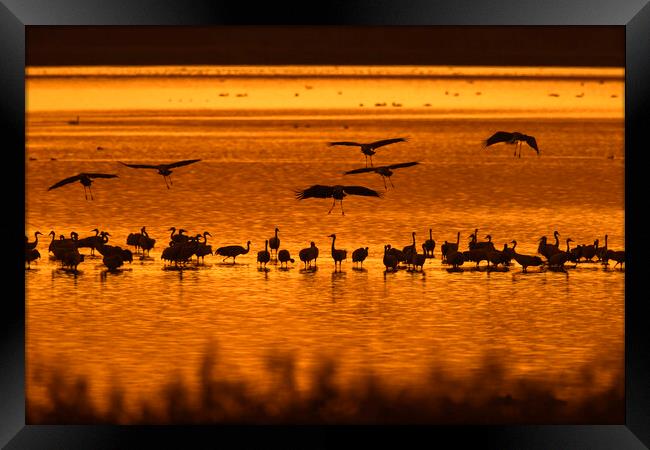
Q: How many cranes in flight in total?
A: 6